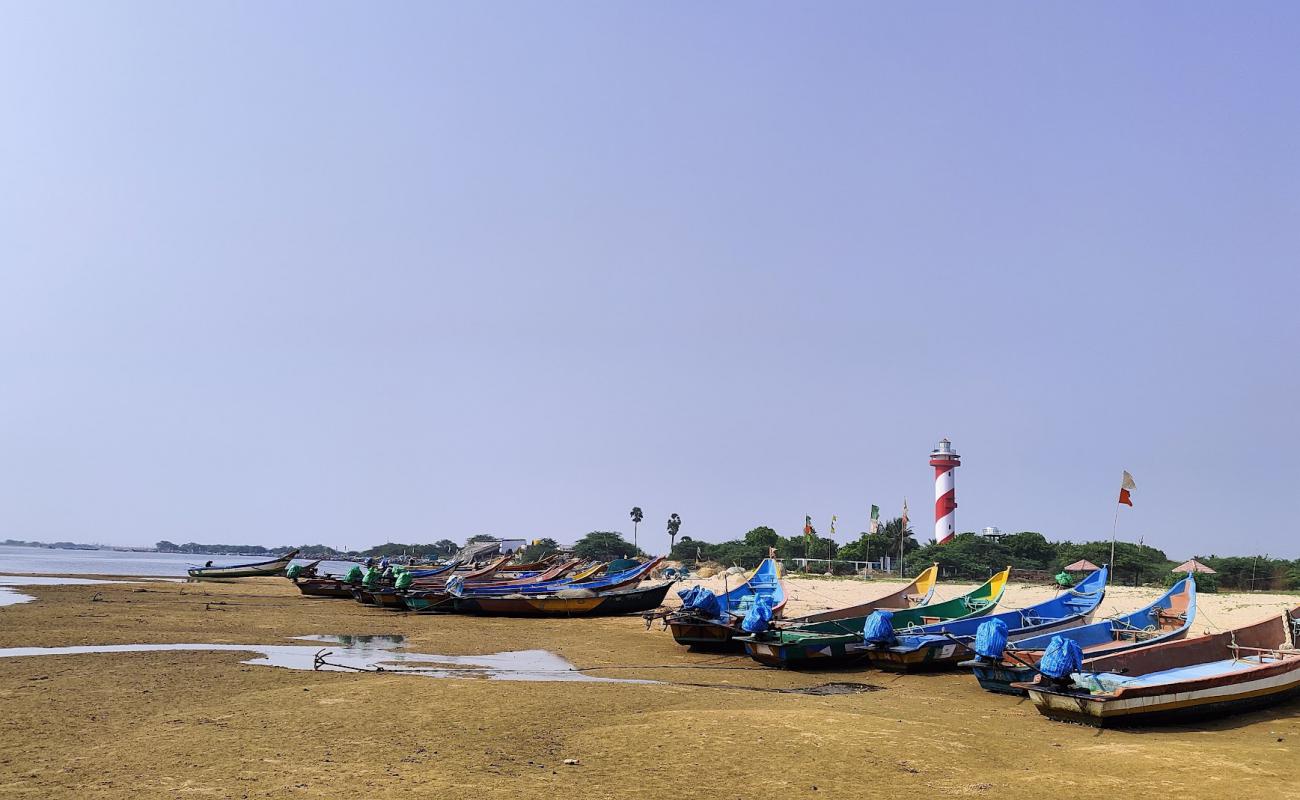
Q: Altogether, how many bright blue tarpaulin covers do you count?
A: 5